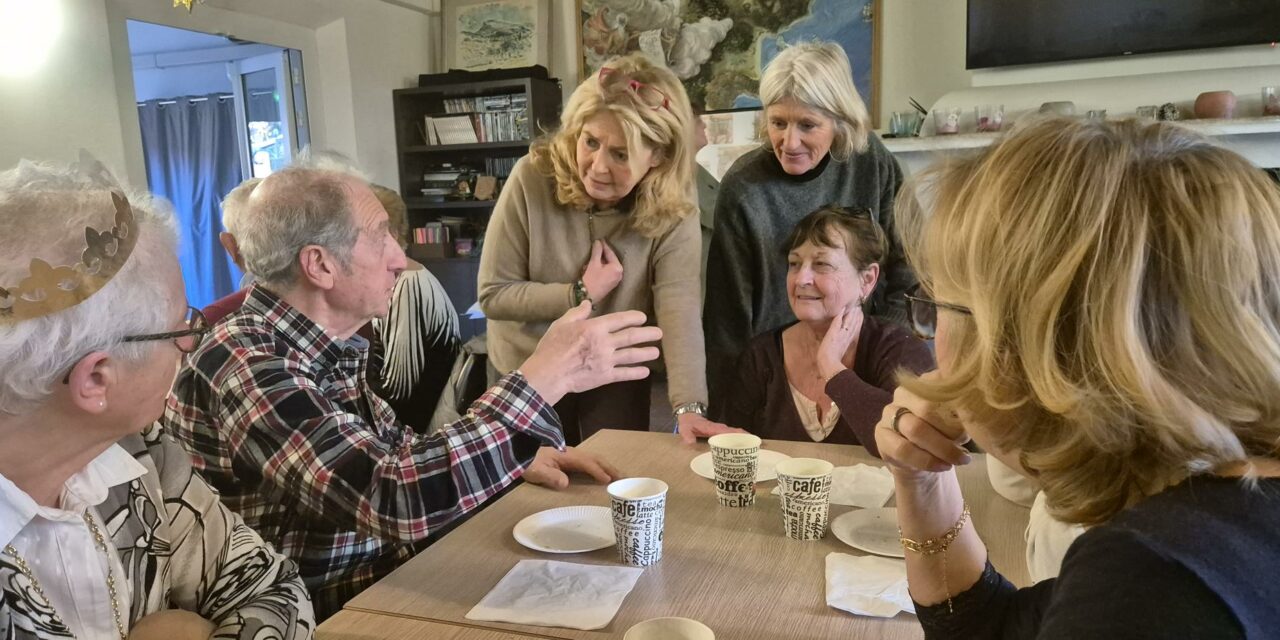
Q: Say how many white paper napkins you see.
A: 3